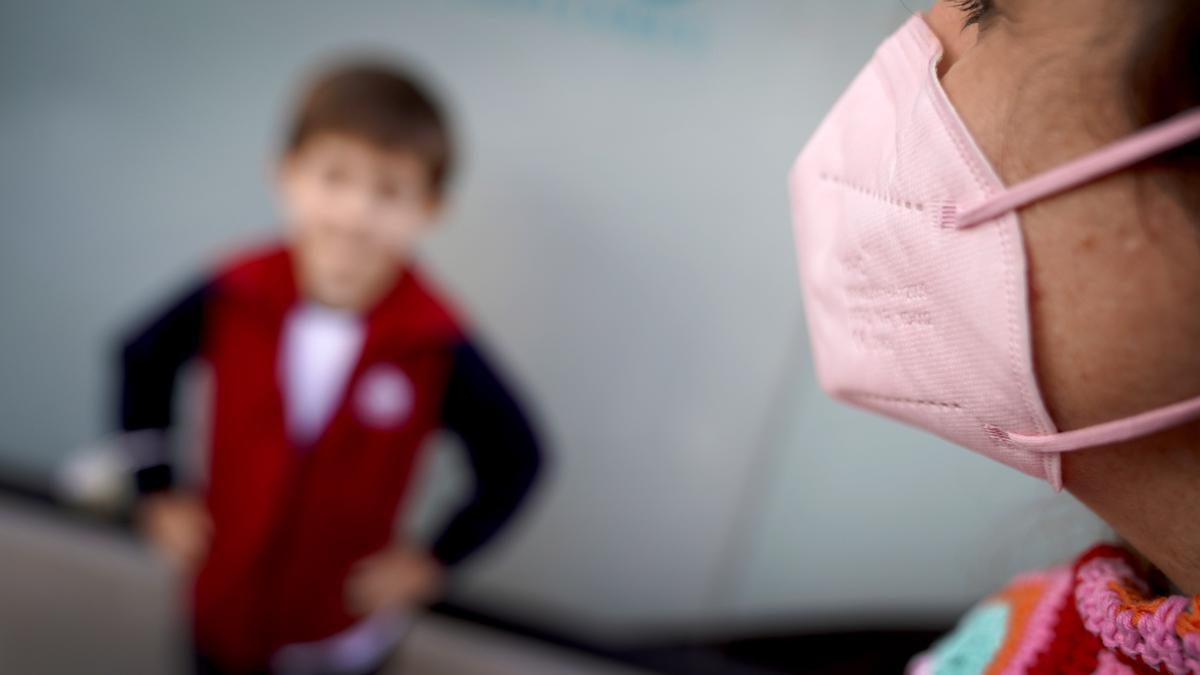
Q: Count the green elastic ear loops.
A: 0